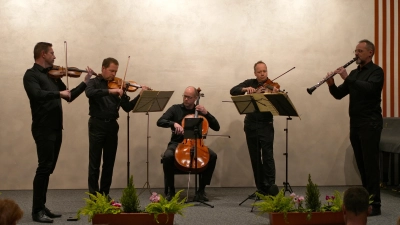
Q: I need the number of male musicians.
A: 5